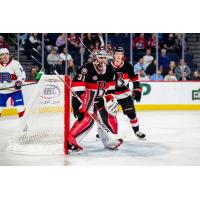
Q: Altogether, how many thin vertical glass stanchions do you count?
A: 8